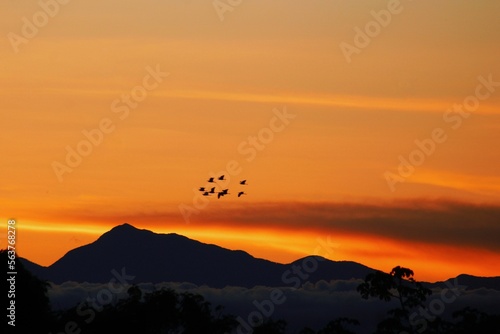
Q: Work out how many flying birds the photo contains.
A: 9